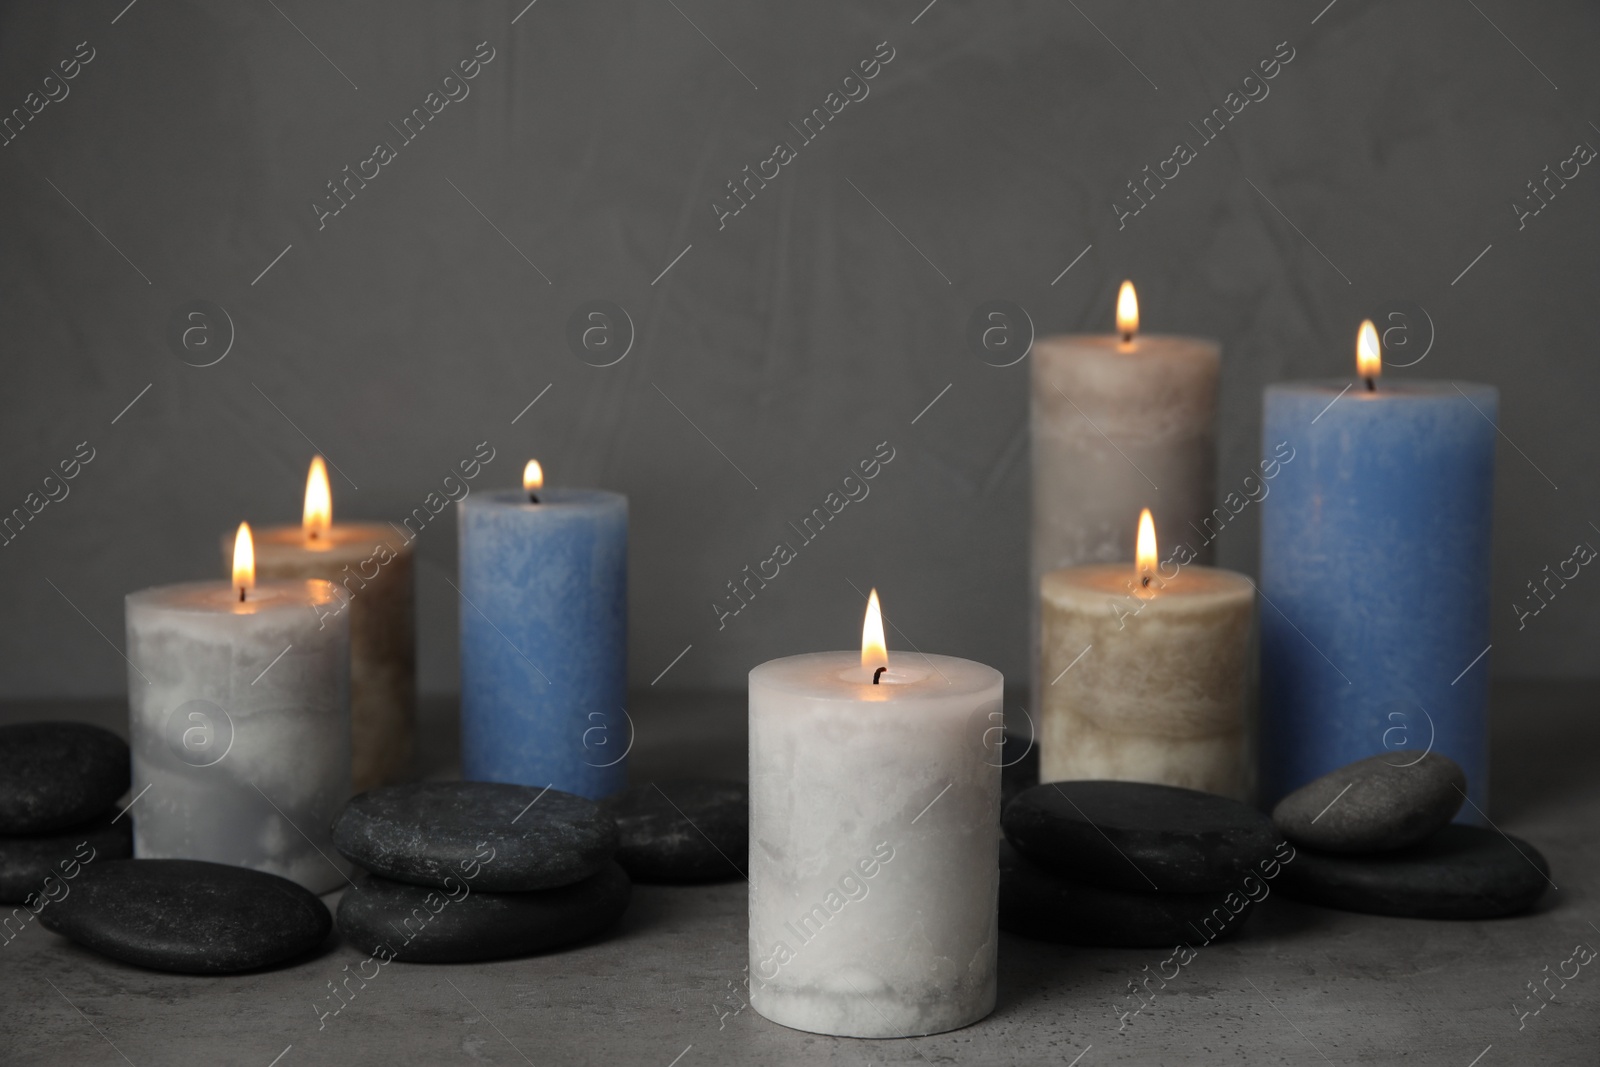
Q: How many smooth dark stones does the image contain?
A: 11